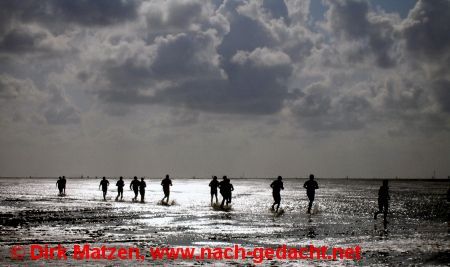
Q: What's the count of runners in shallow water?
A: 13